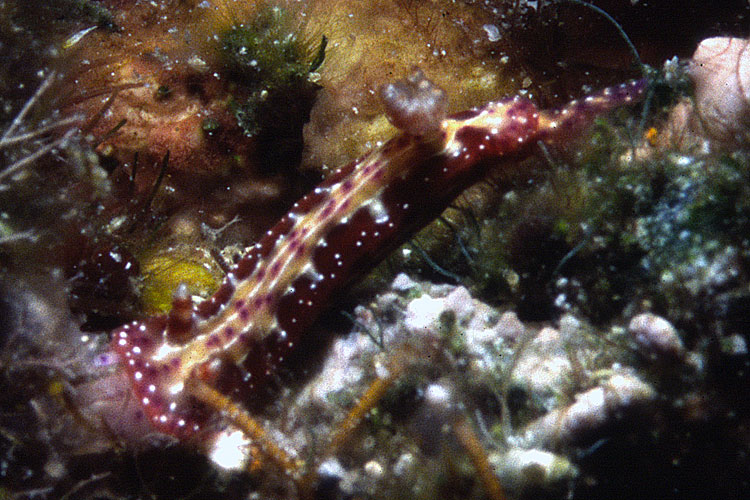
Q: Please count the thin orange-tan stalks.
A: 3